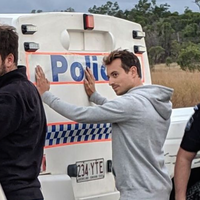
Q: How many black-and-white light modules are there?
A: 4